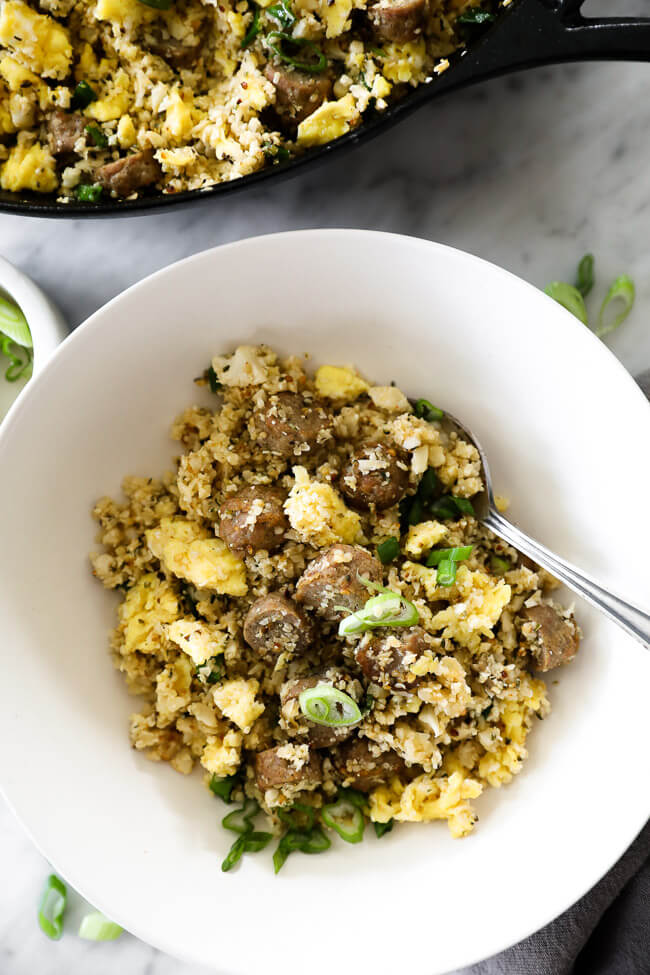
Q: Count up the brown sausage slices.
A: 15